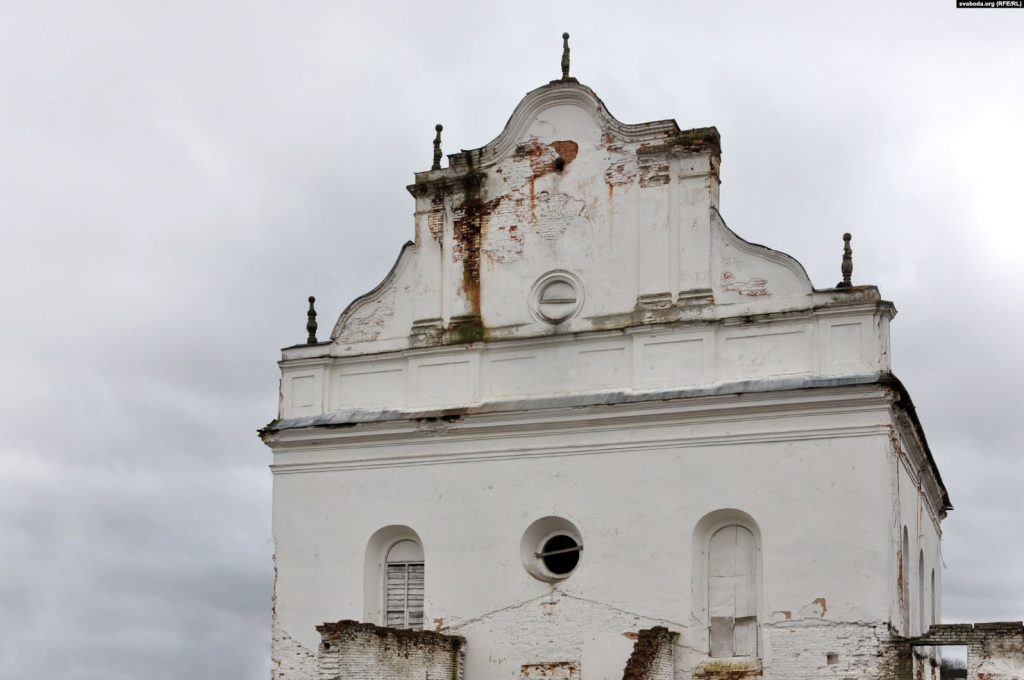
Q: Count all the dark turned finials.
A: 4